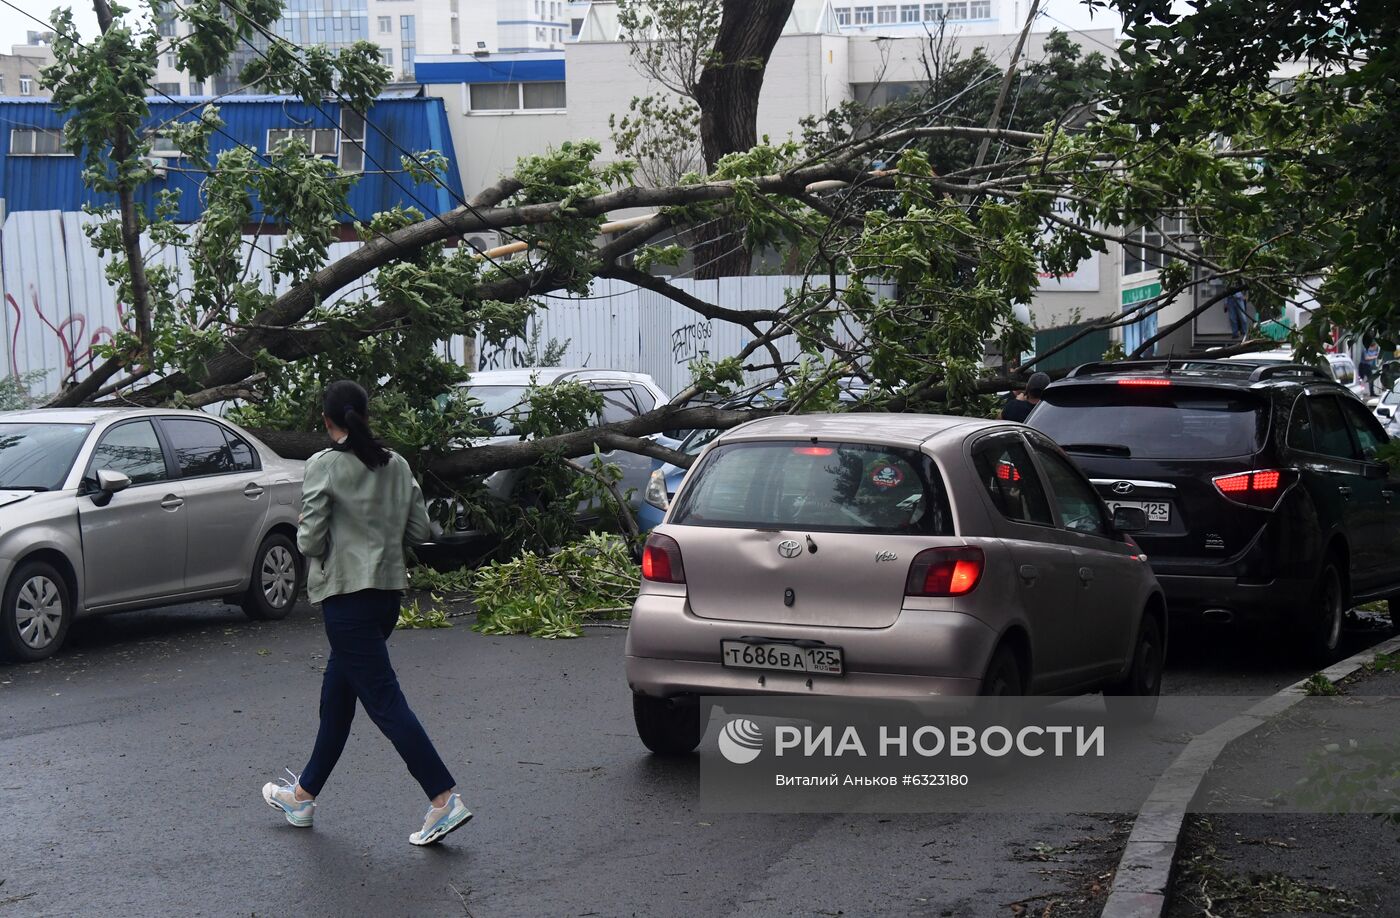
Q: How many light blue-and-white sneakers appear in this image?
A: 2